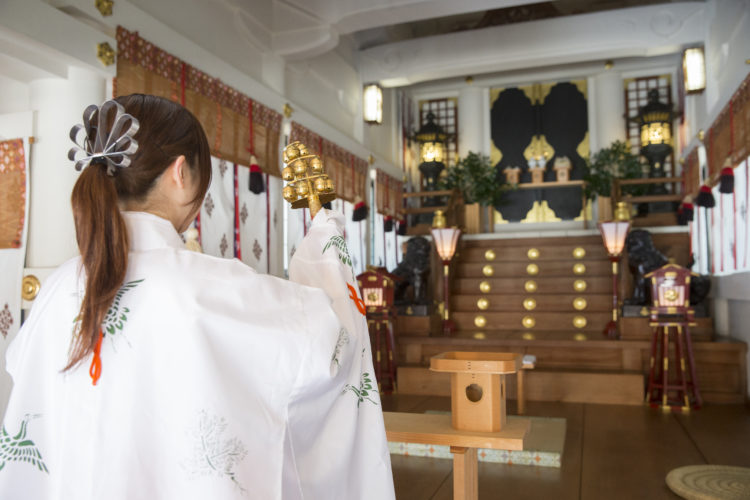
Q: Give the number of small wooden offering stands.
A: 4